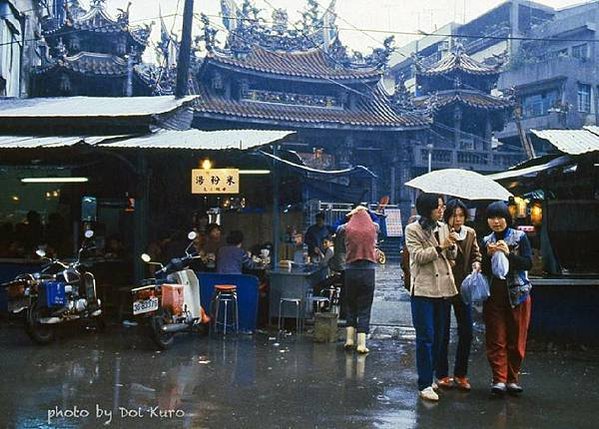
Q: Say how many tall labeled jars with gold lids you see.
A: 0